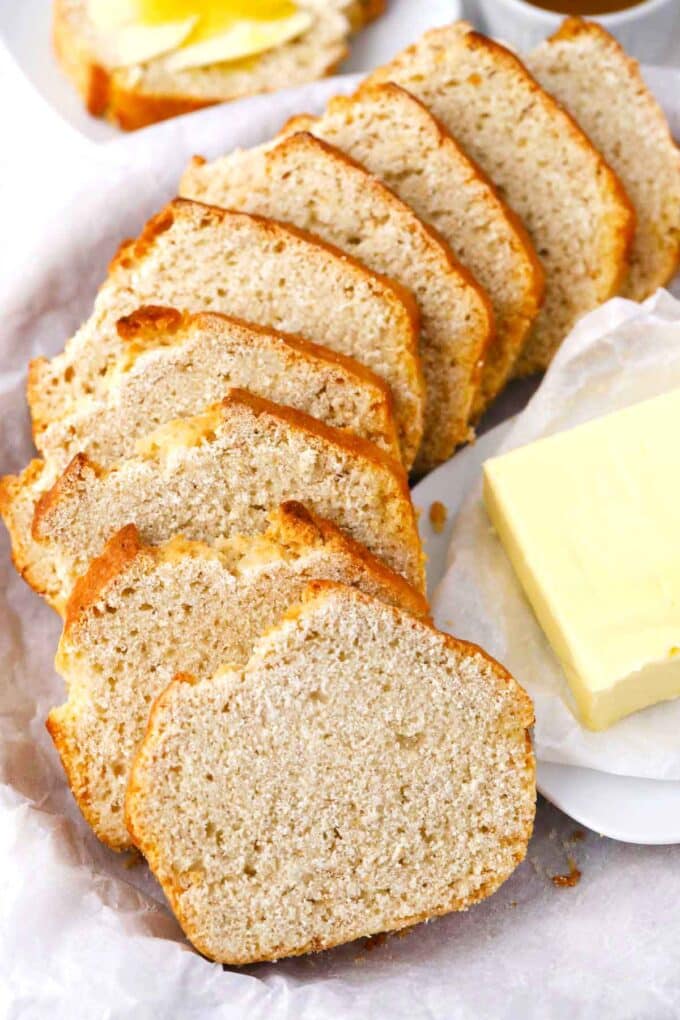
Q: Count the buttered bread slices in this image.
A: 1